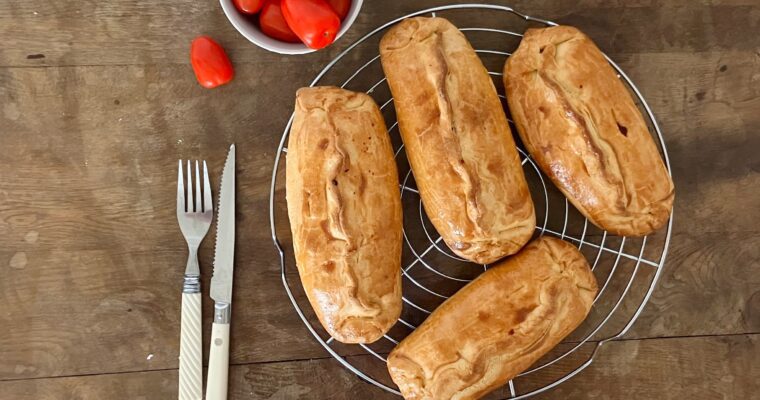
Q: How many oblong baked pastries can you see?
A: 4